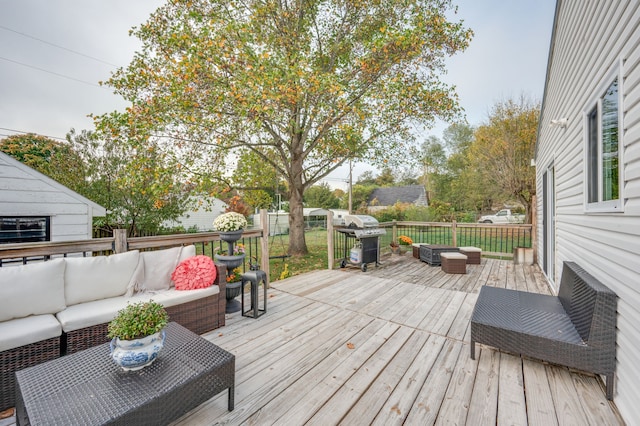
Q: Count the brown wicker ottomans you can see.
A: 3